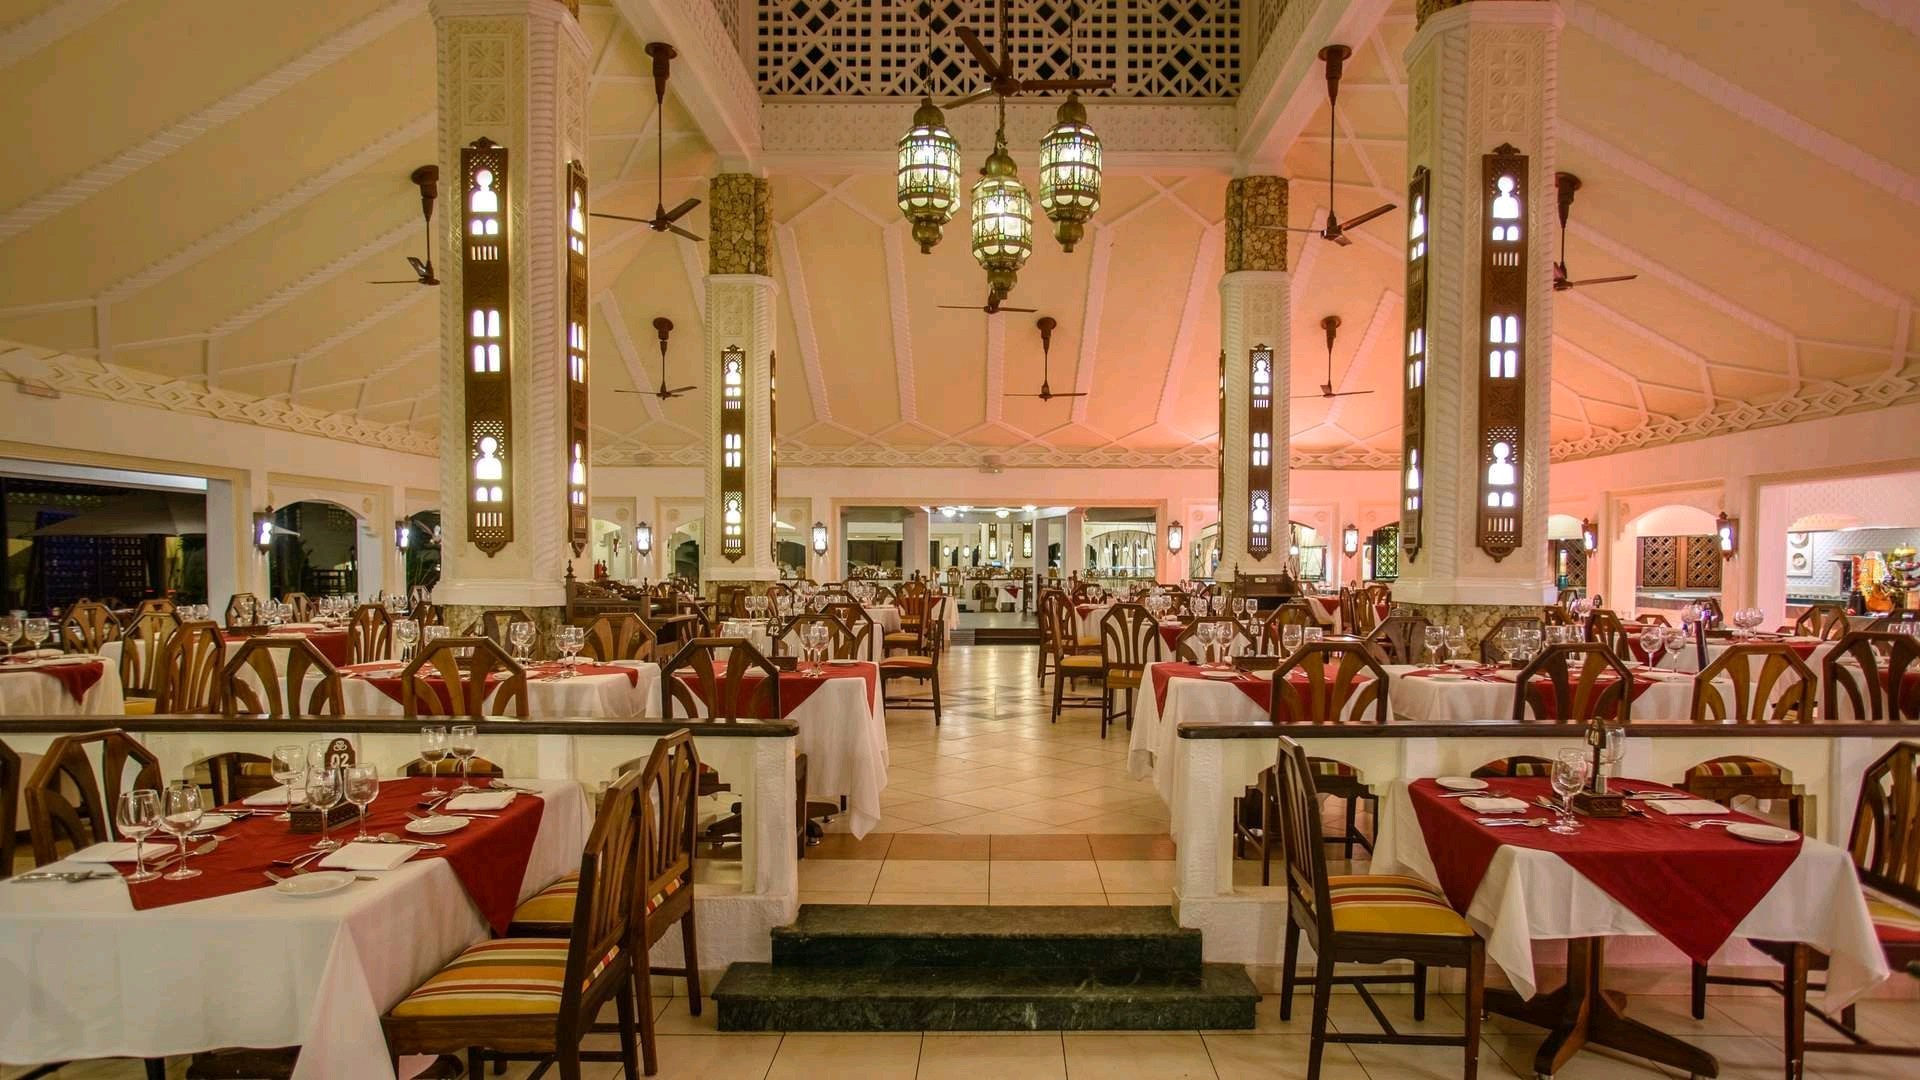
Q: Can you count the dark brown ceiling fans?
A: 9